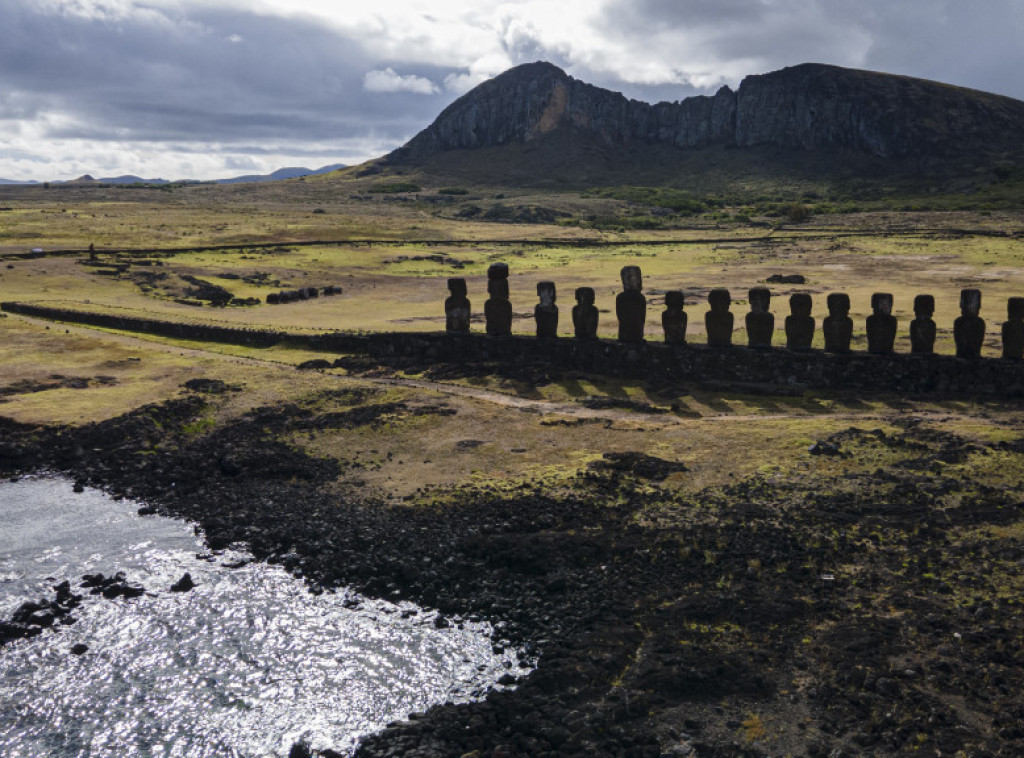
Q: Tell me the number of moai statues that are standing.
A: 14